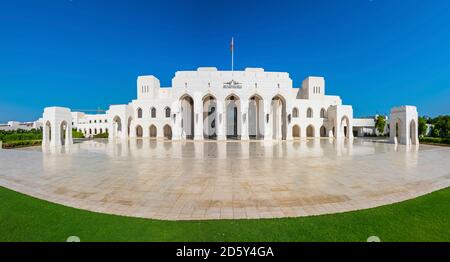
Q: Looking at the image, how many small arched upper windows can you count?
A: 6